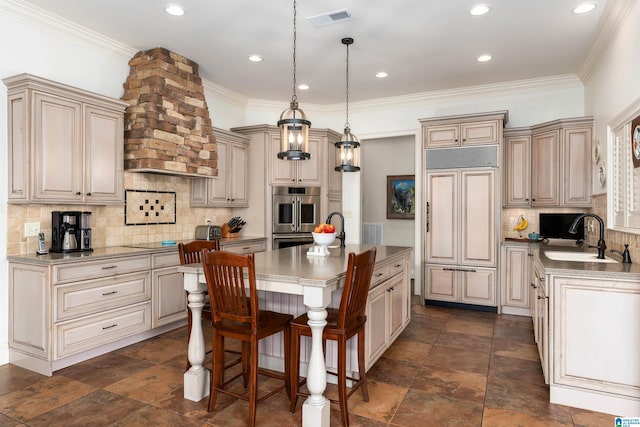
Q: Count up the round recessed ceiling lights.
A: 7